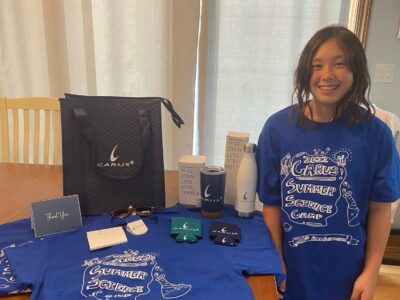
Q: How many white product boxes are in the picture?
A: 2